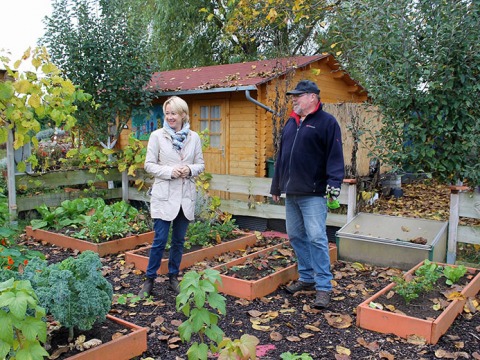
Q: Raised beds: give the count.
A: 5